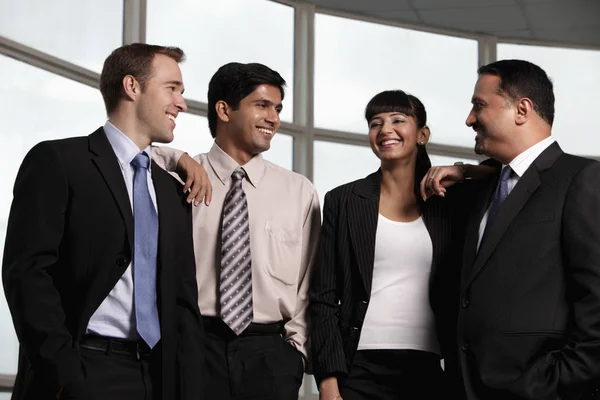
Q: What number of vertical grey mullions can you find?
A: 3